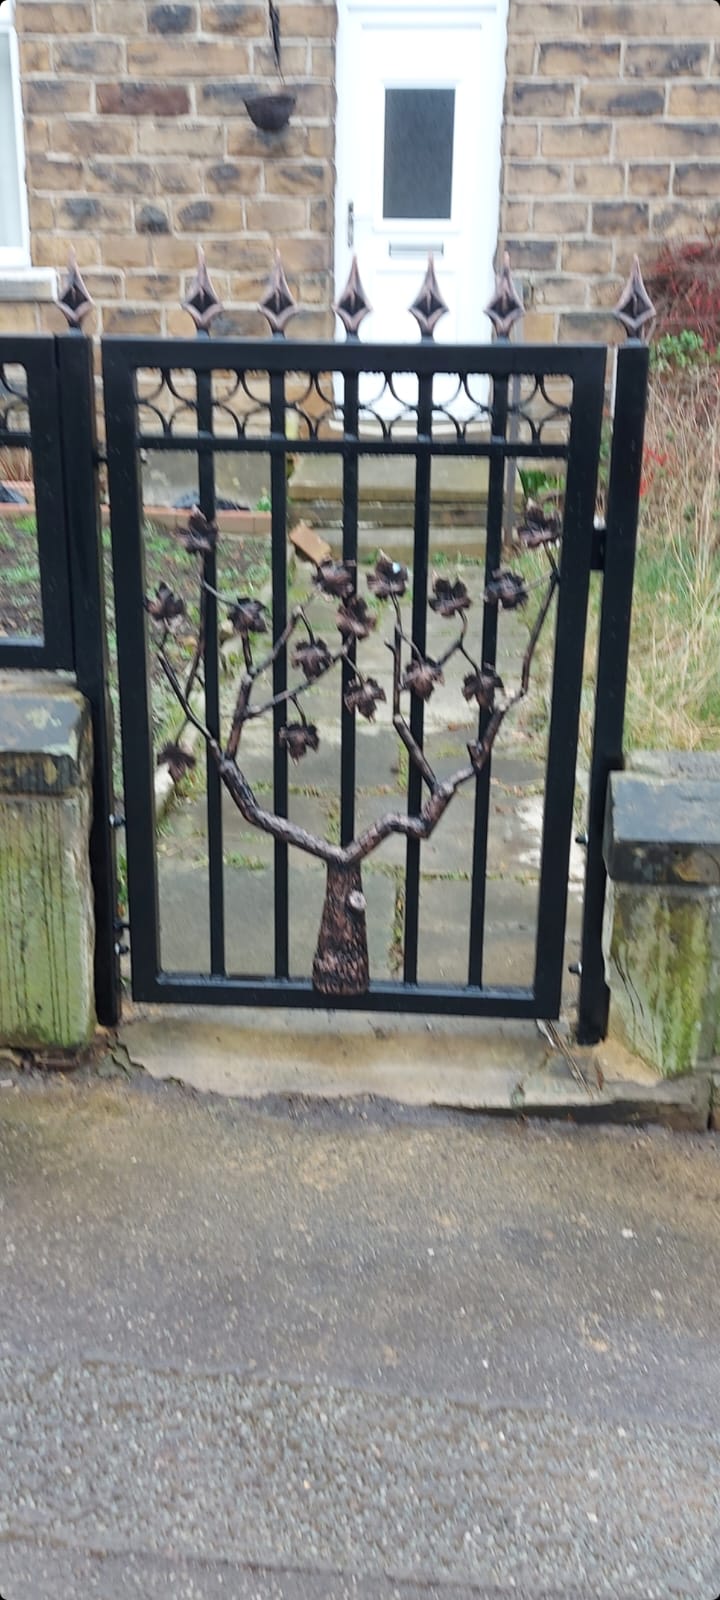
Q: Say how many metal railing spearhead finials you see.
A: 7